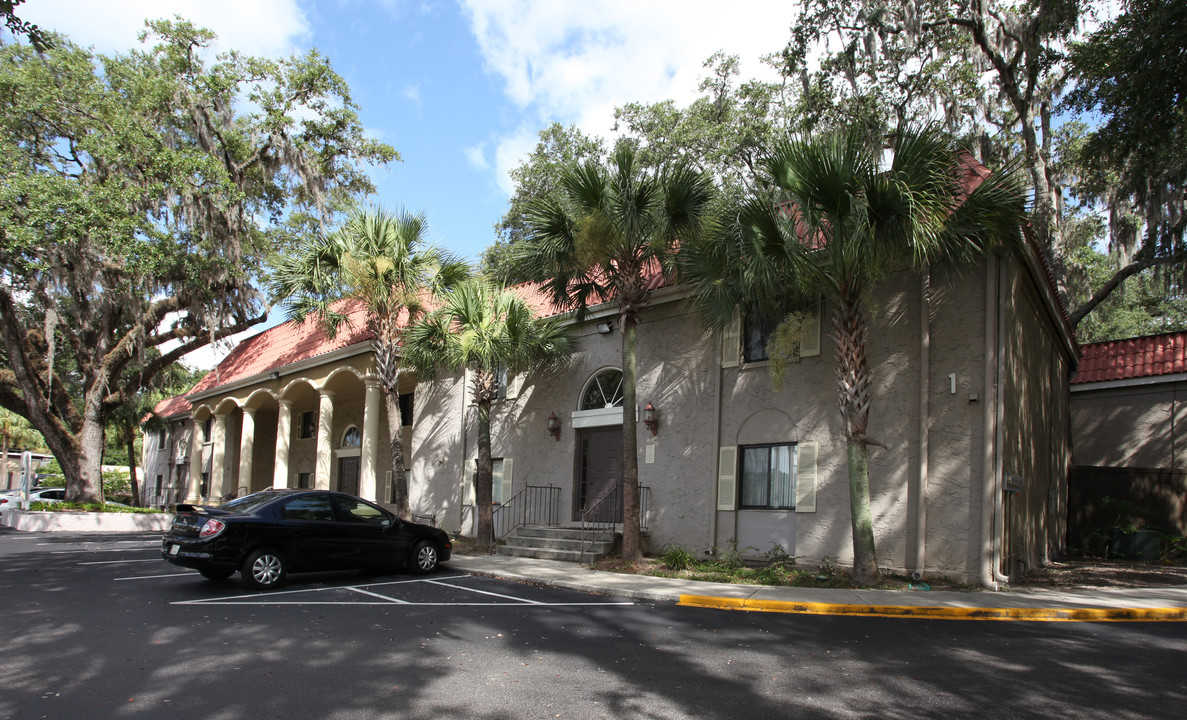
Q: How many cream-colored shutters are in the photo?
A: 13